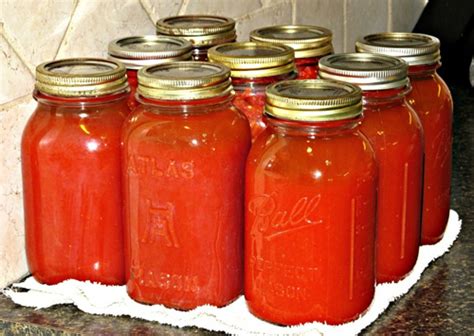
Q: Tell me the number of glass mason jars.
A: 9